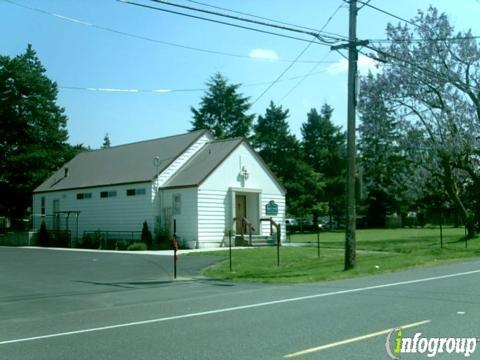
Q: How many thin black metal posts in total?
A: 6